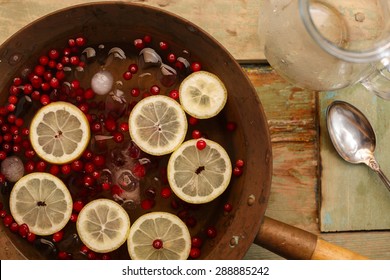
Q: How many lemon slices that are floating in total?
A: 7